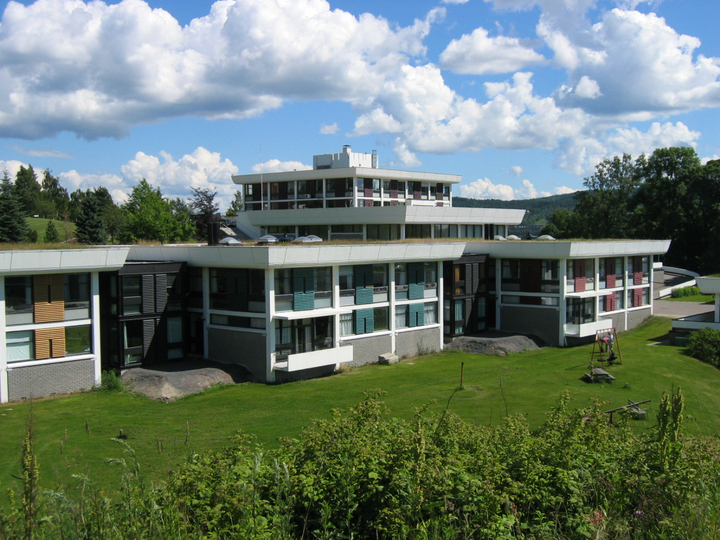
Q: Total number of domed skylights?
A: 7